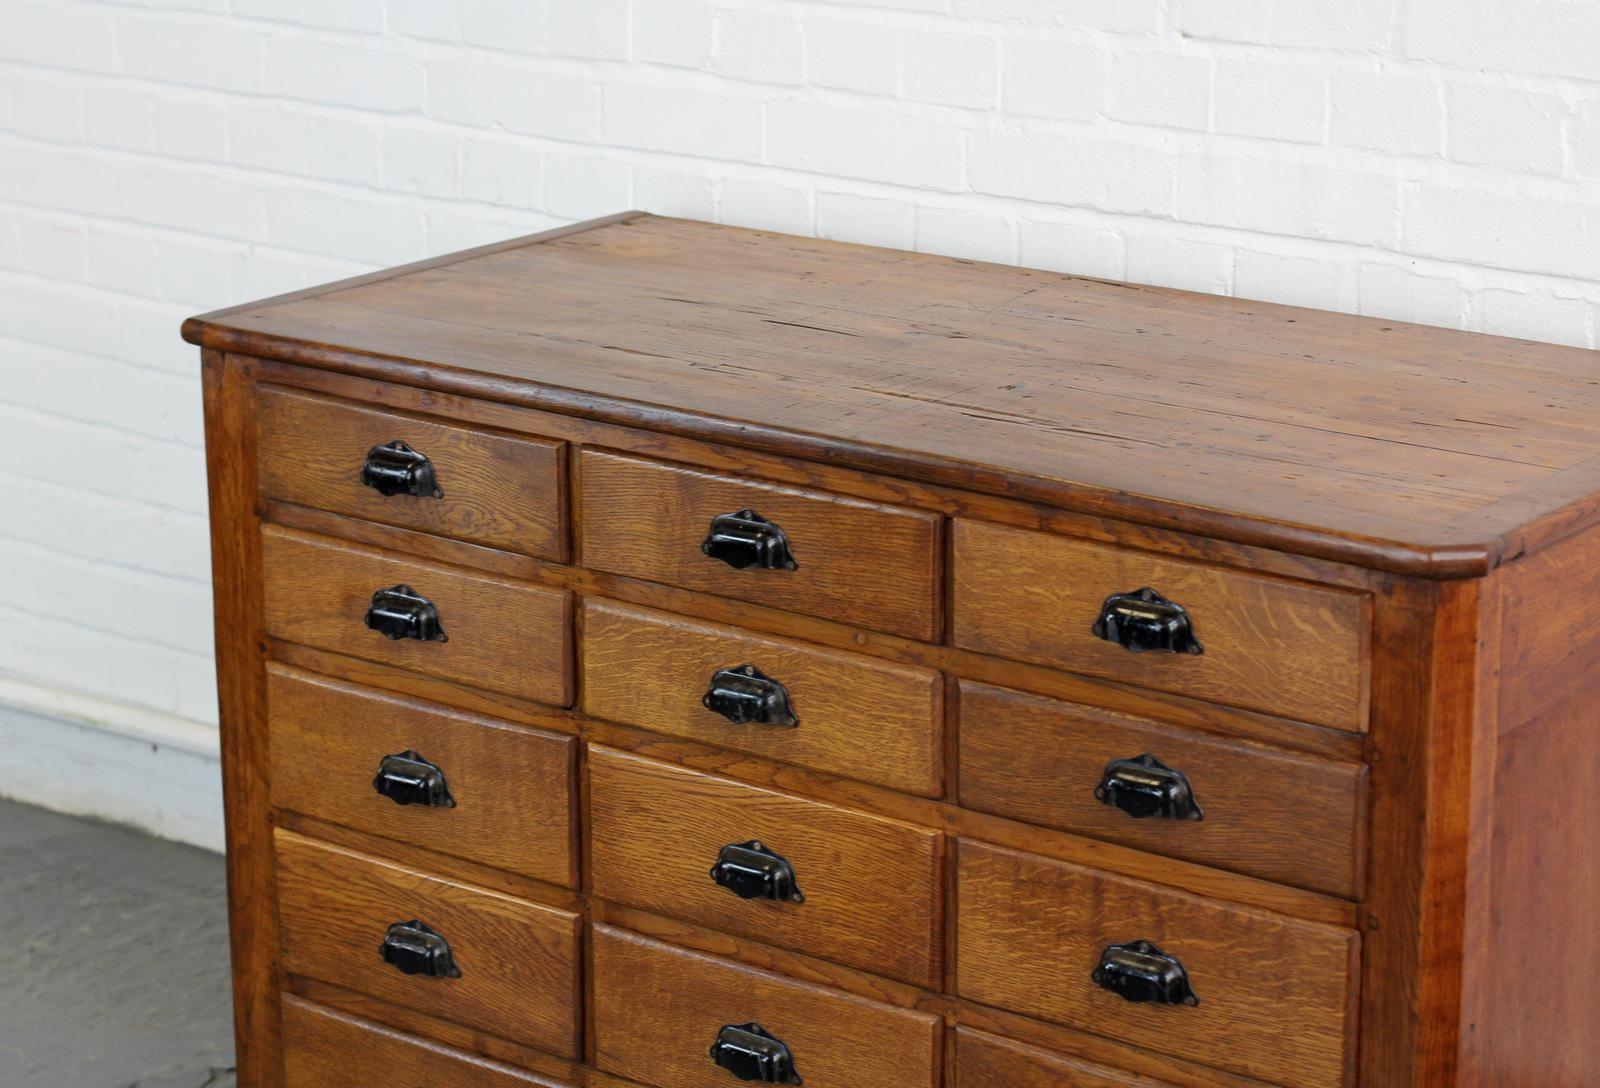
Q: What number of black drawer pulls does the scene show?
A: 11